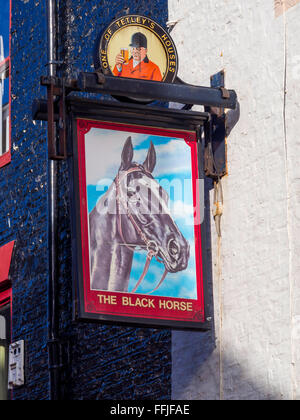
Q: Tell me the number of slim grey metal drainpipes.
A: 1